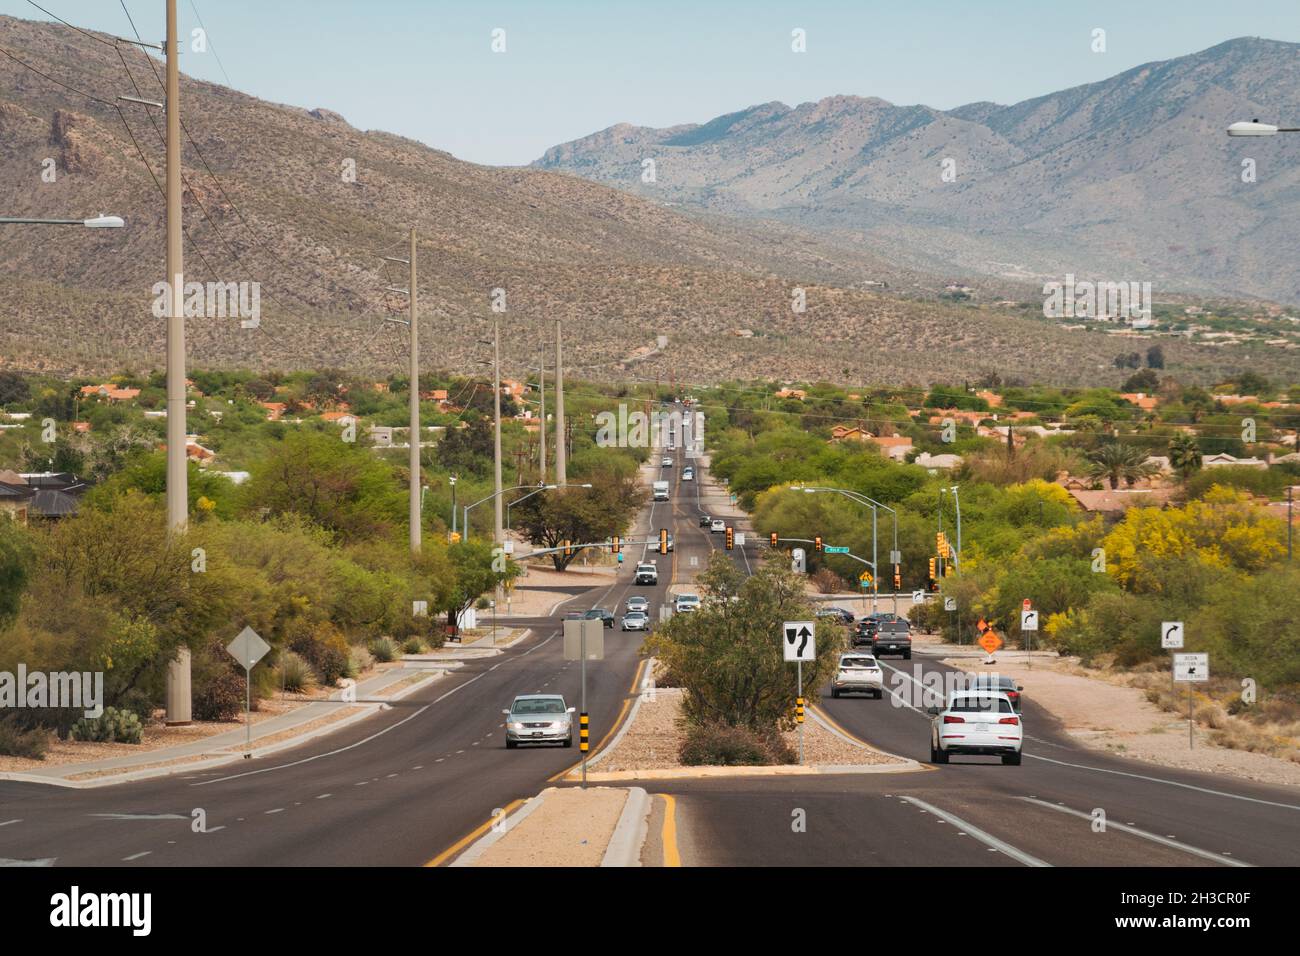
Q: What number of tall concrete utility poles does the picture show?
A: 5